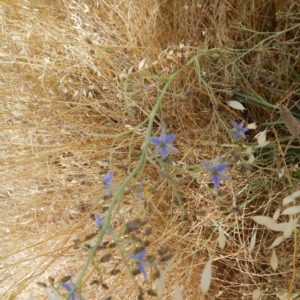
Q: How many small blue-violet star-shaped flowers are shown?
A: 8